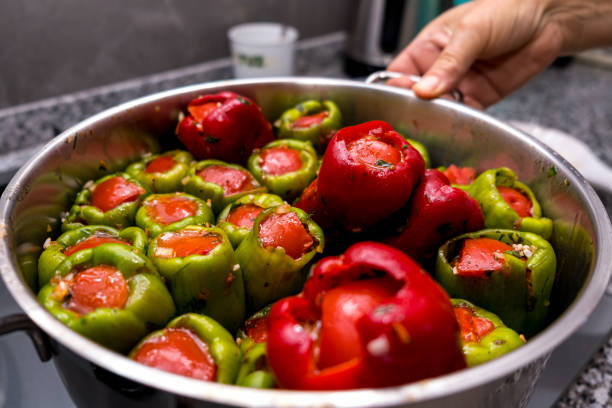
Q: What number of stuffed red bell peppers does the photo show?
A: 4